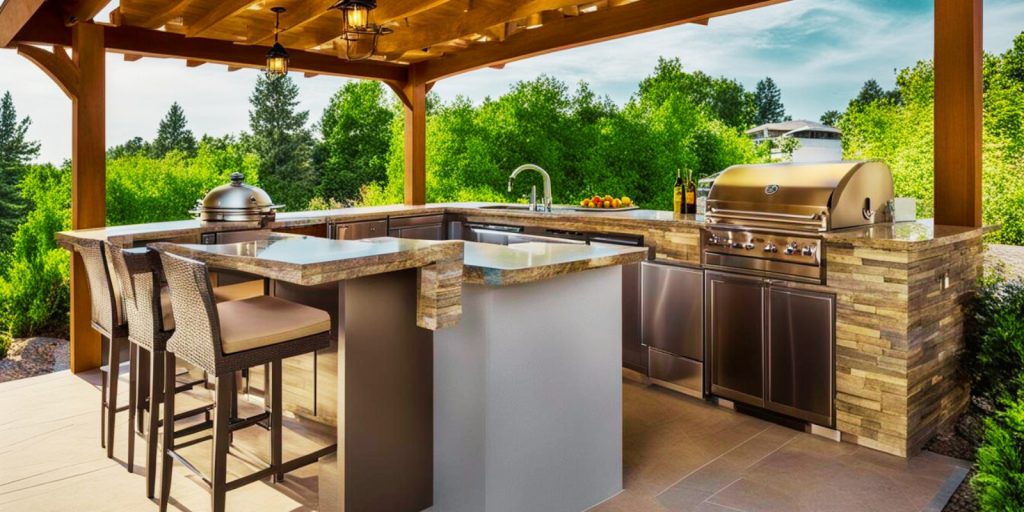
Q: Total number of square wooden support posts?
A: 3